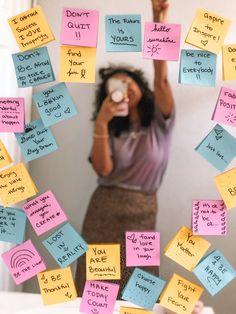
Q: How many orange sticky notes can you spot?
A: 12